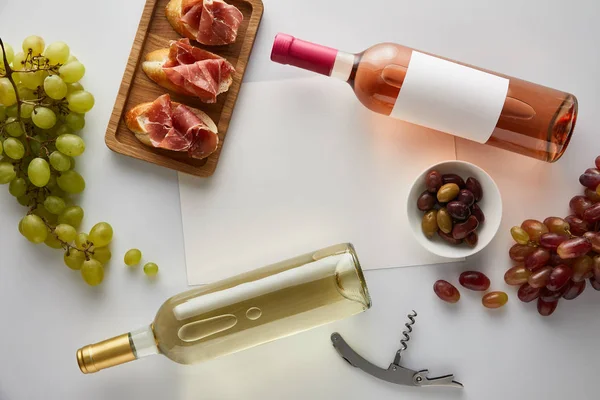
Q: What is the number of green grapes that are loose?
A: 2